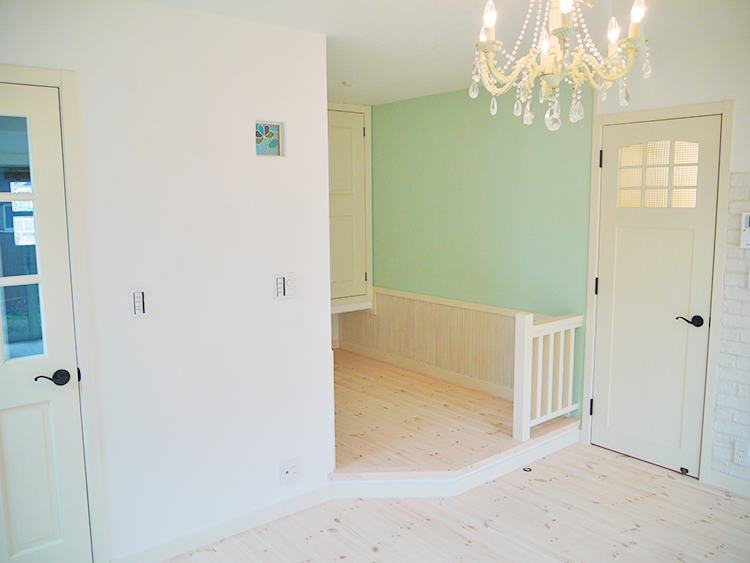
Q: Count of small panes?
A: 9